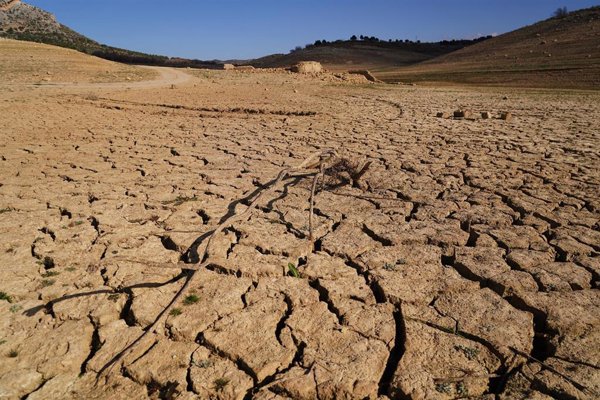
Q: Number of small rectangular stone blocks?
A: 4